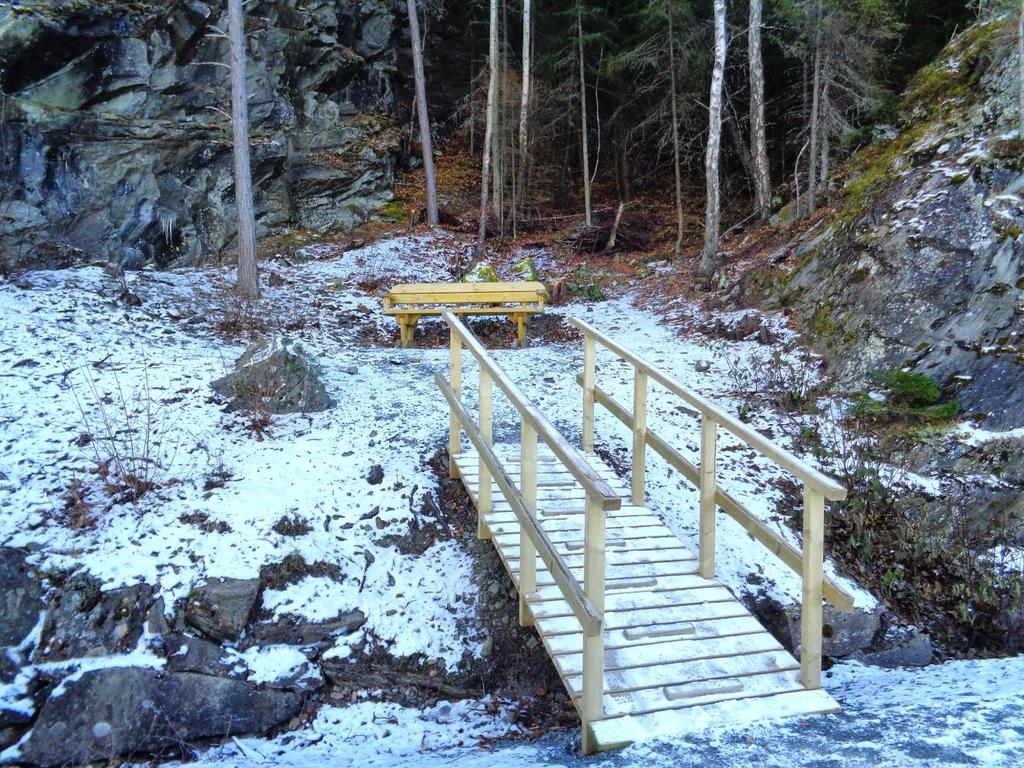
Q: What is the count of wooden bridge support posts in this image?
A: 8